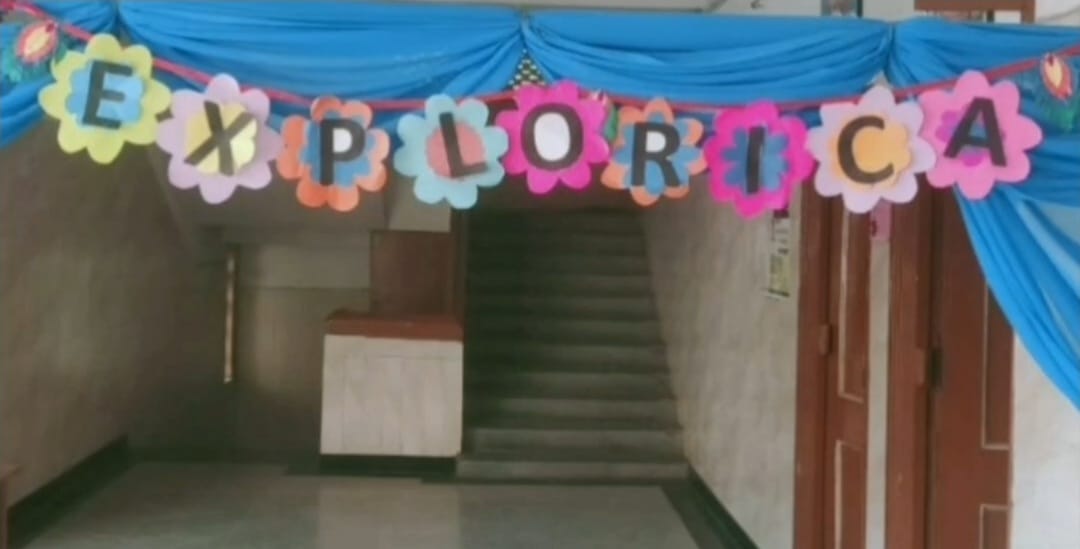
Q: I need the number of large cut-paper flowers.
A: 9